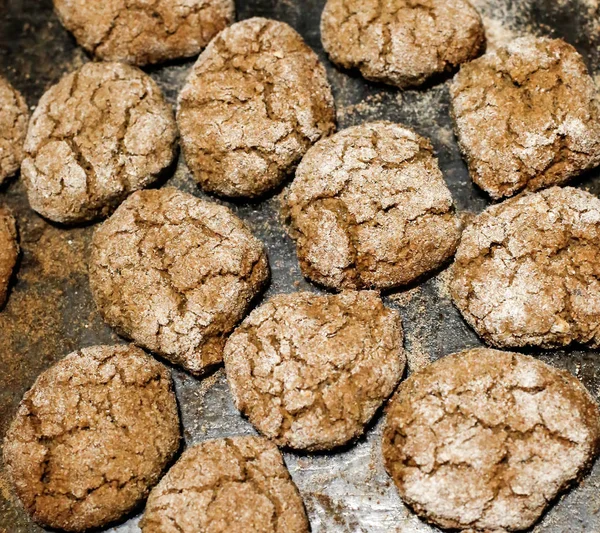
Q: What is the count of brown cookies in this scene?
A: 14